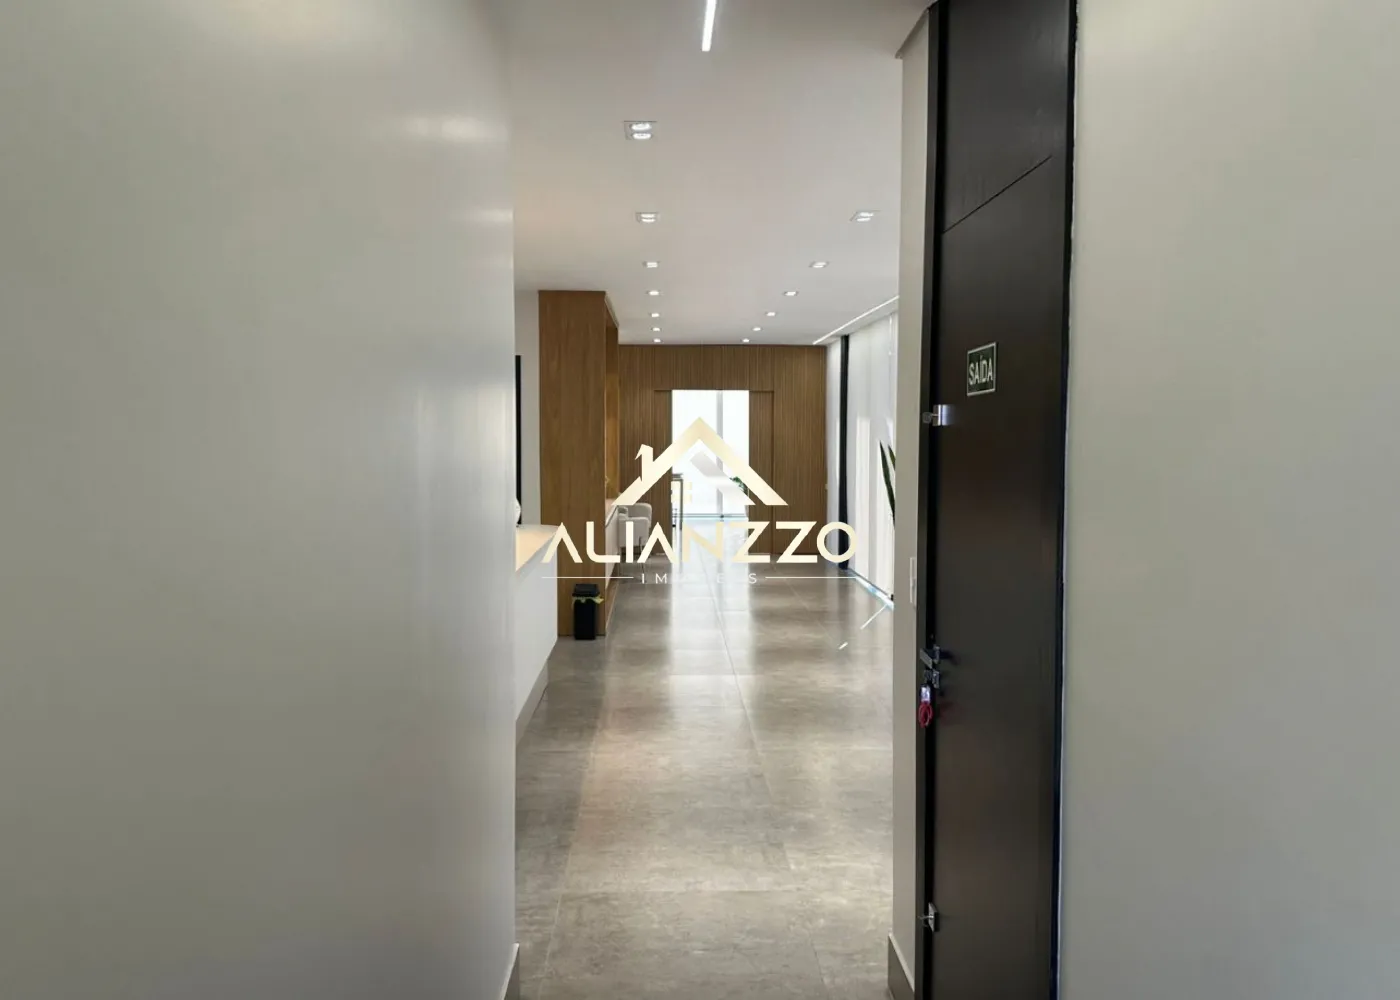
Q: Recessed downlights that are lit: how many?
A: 13